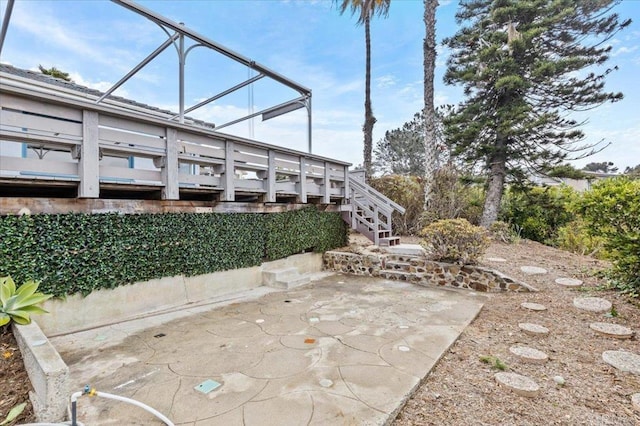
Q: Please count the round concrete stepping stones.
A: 11